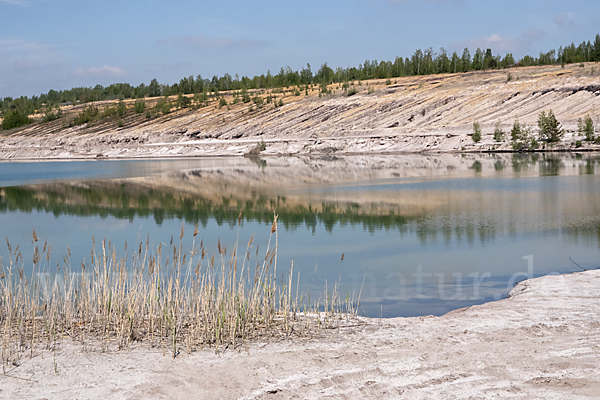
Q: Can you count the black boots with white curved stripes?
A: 0